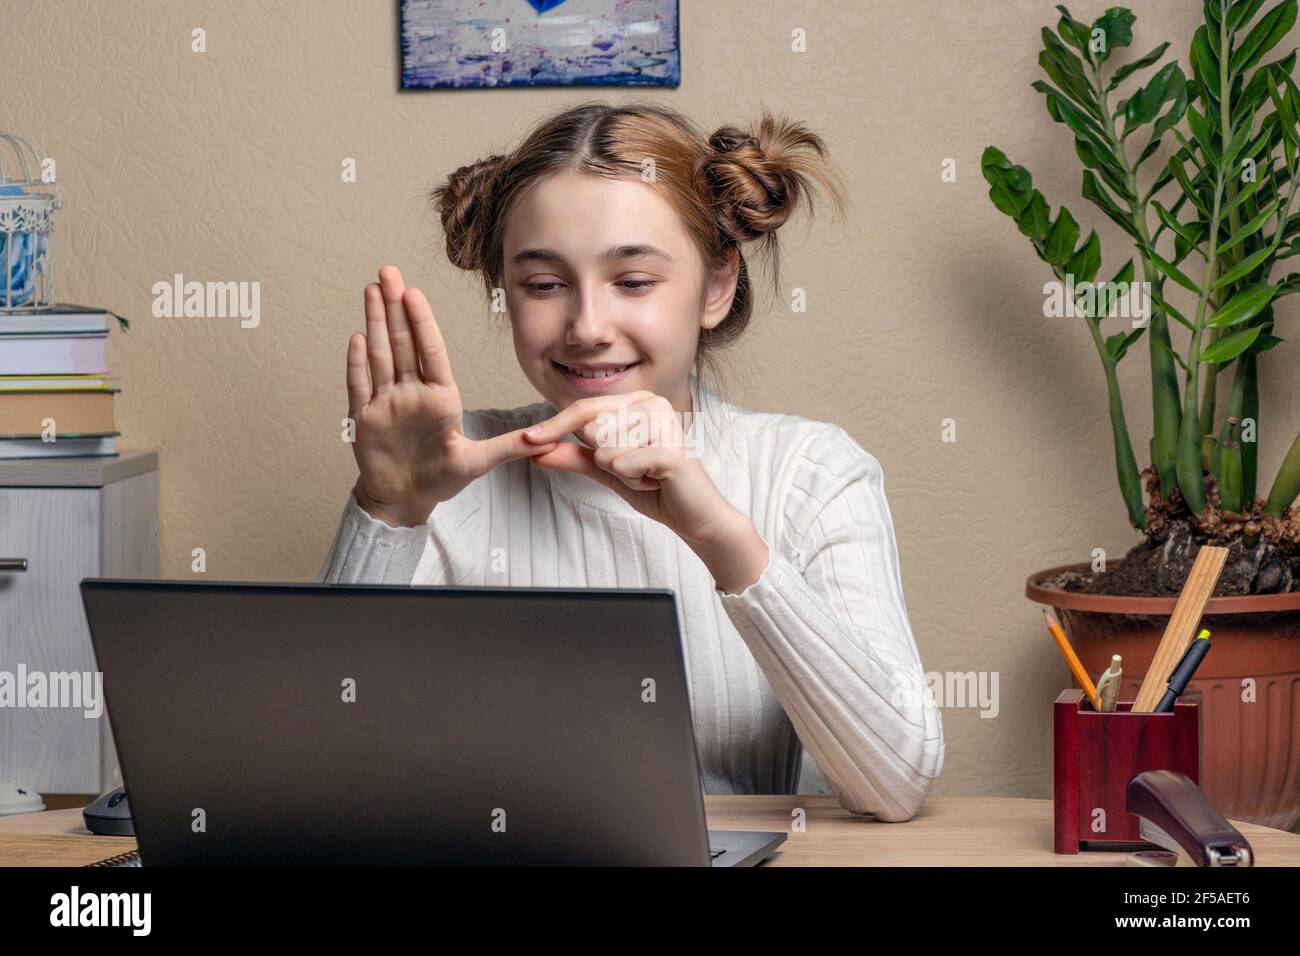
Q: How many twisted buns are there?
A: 2